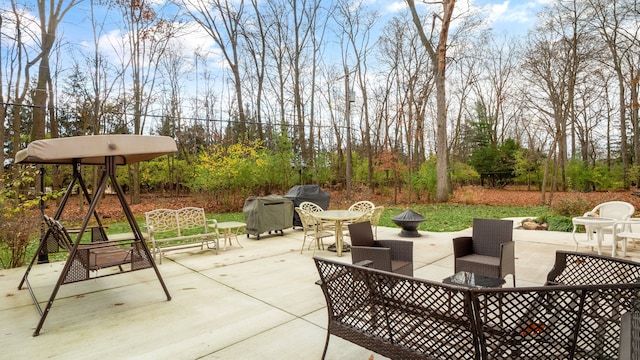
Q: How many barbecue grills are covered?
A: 2